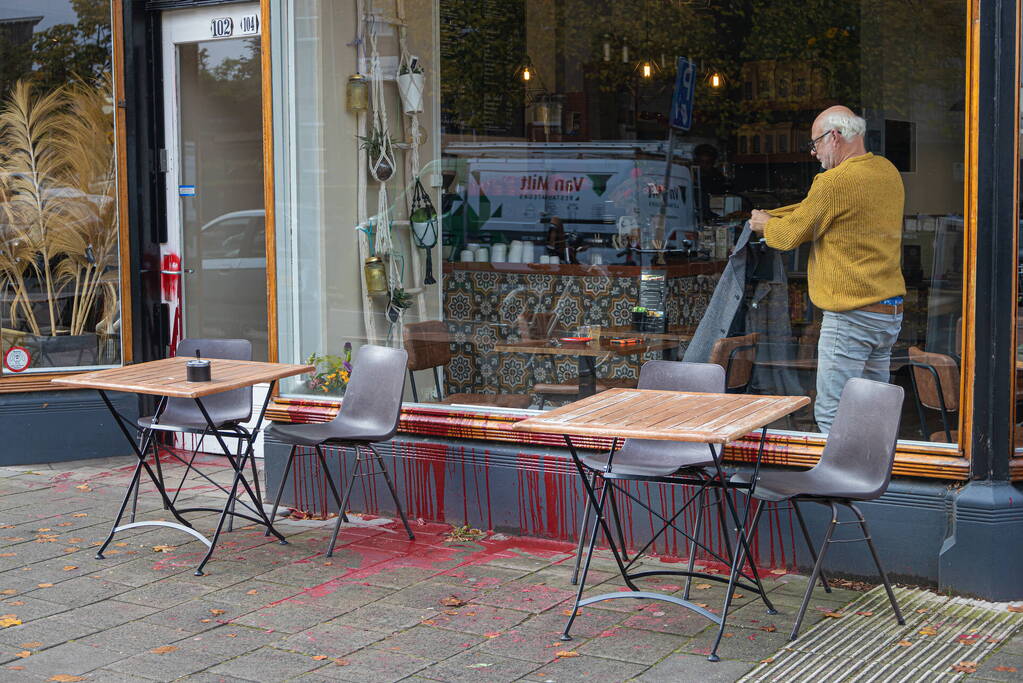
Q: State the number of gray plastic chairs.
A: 4